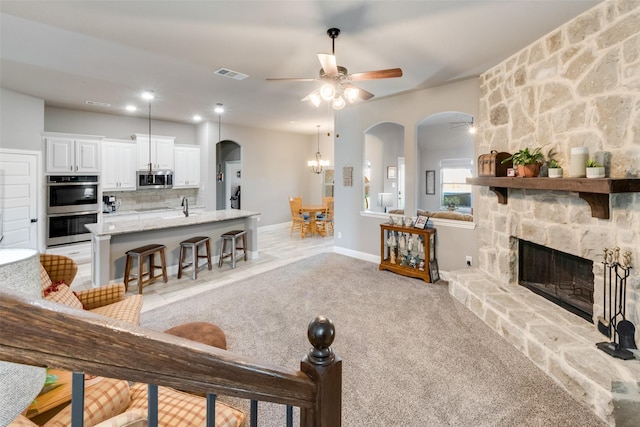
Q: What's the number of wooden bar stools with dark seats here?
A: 3